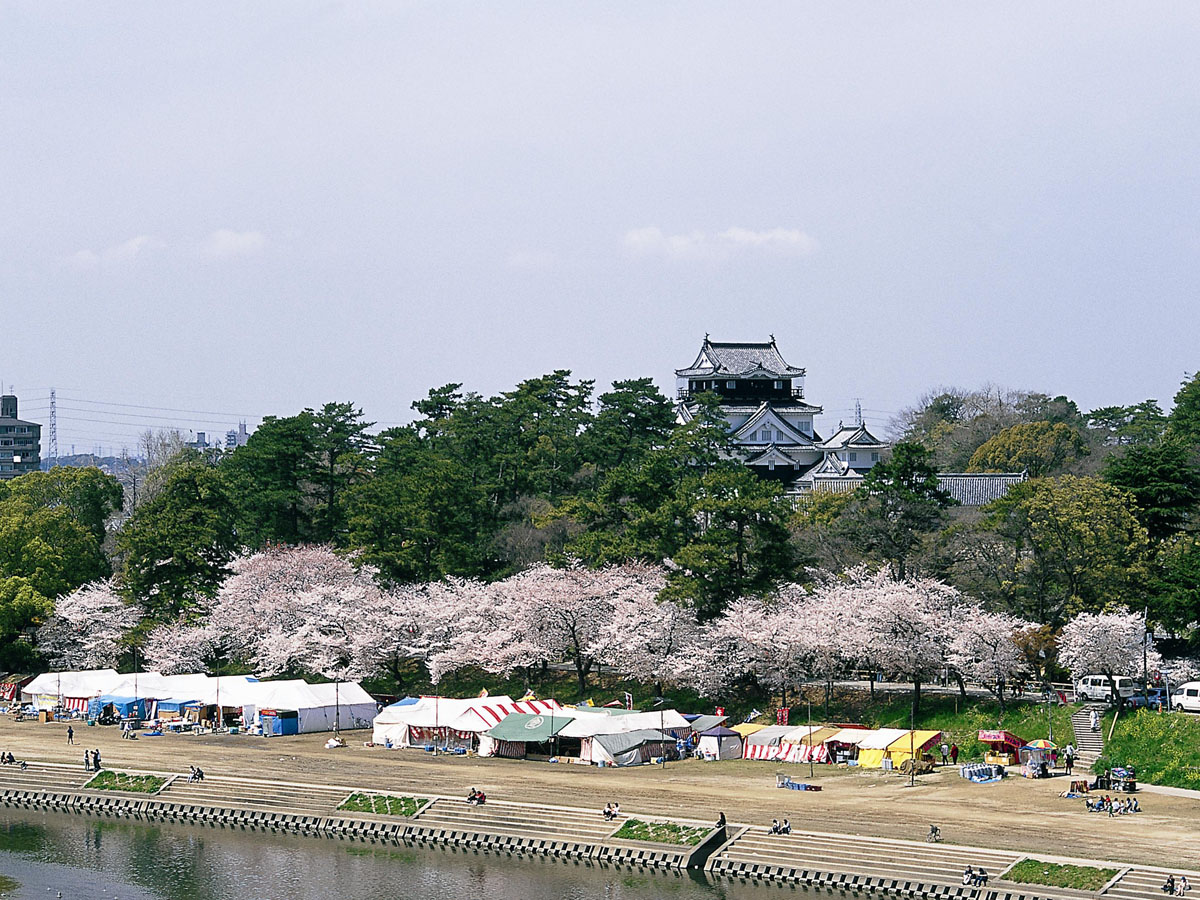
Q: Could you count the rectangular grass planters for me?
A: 4